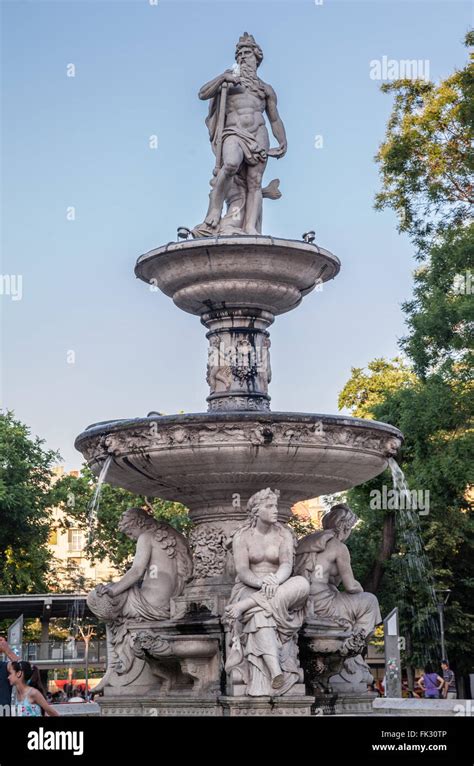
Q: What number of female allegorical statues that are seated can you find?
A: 3